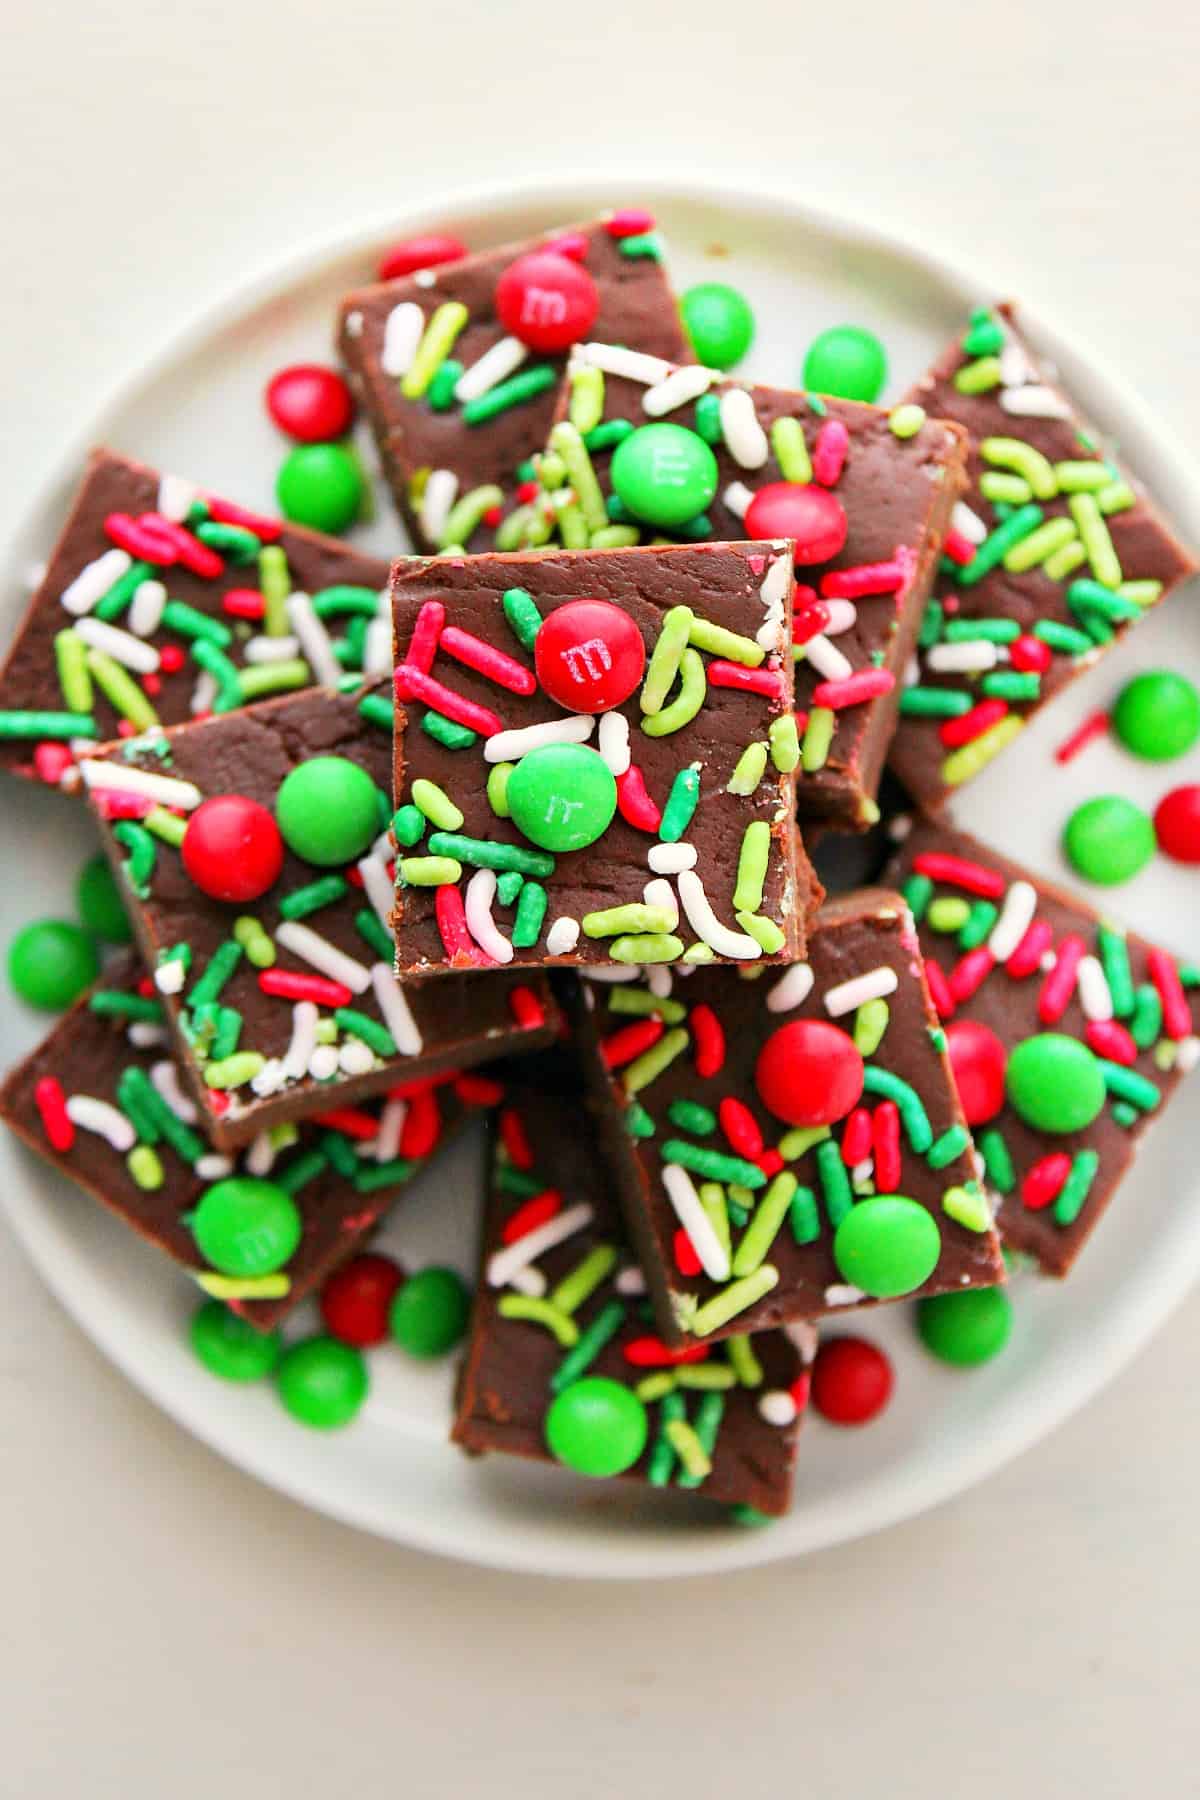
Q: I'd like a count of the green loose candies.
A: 11